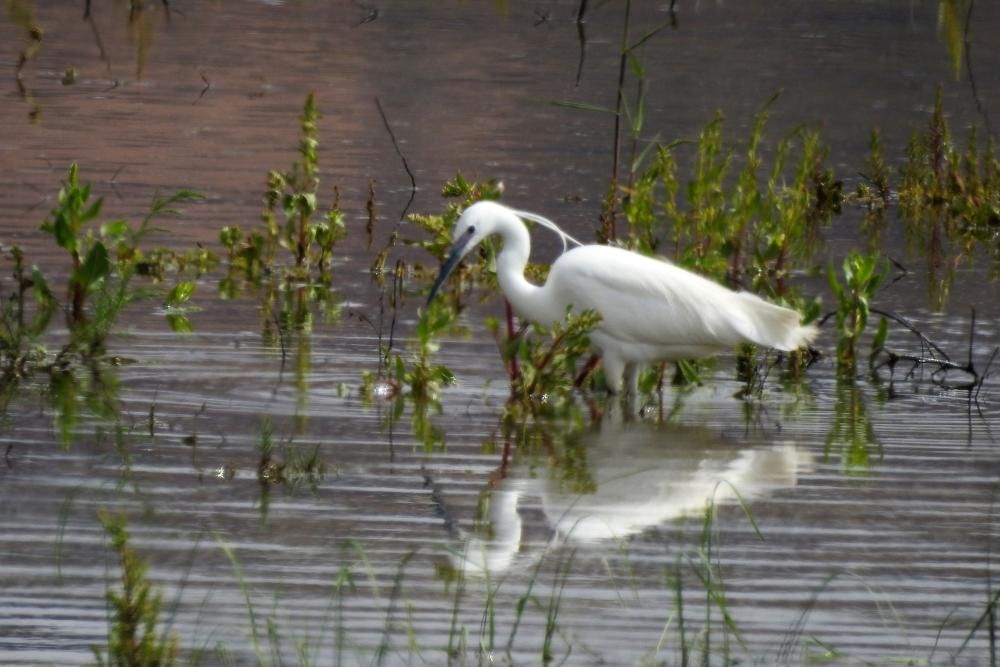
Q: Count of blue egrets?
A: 0